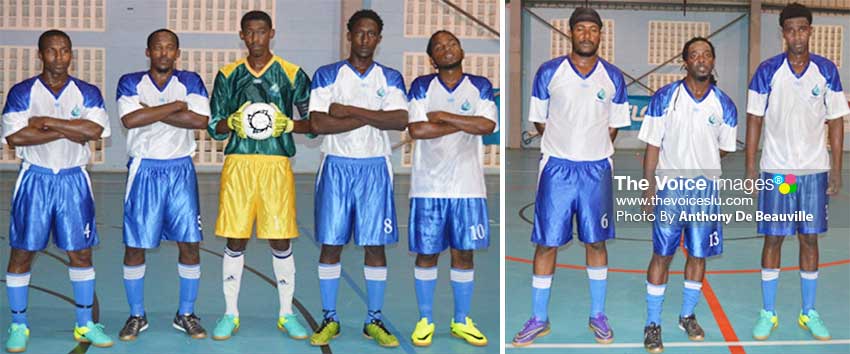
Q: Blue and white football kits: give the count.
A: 7